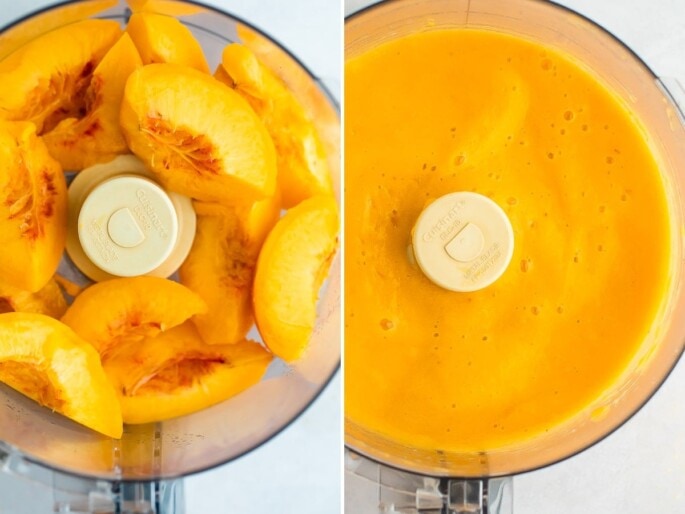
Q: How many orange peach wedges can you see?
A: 12